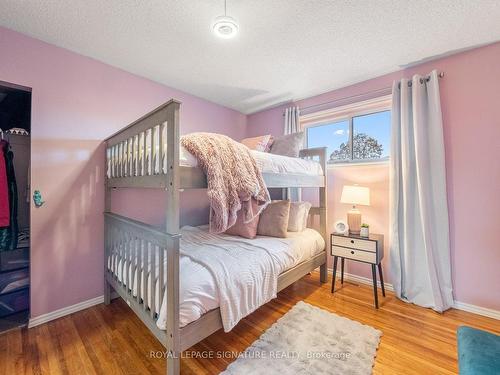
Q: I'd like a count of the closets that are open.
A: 1